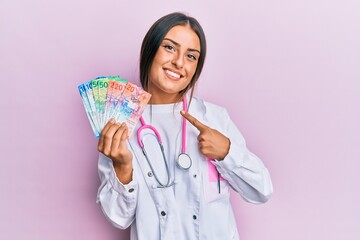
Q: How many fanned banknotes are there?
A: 7